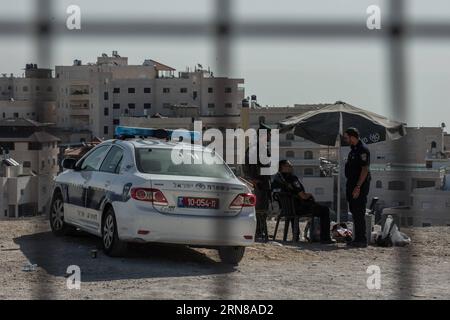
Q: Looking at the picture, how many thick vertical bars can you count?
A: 3